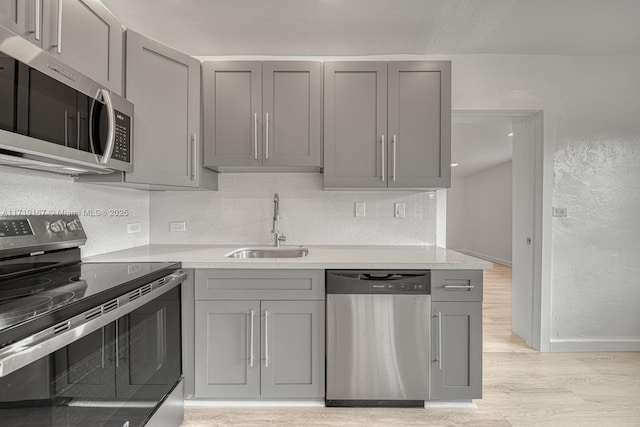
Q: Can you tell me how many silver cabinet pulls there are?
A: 11